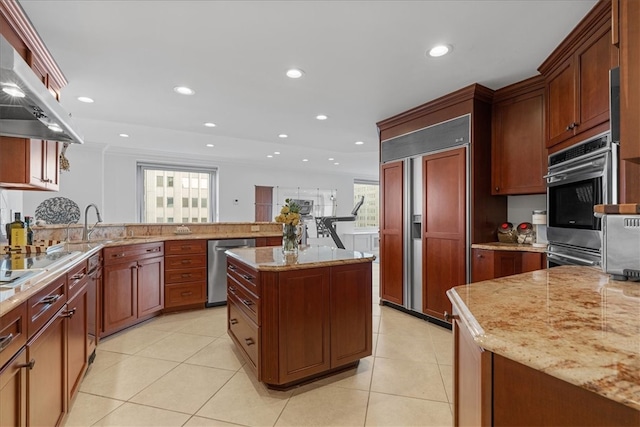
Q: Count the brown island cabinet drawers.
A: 3